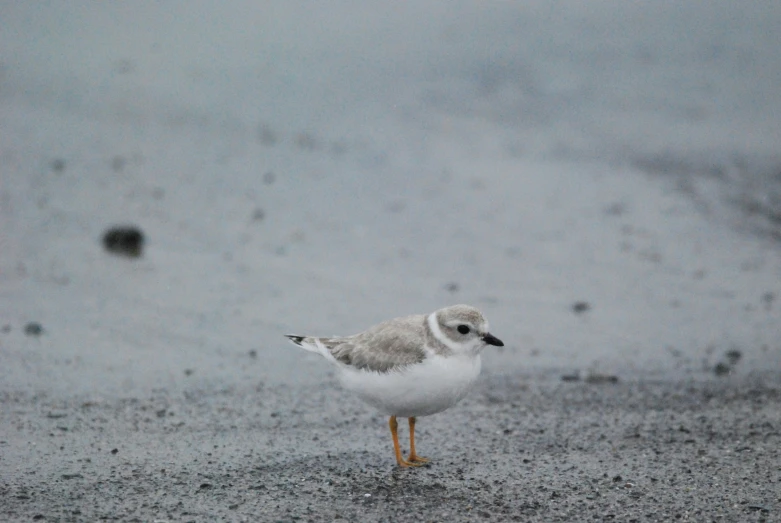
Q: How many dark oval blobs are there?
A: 1